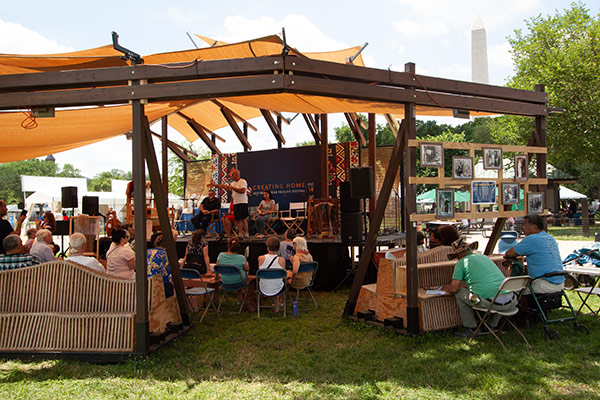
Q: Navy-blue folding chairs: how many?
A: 5